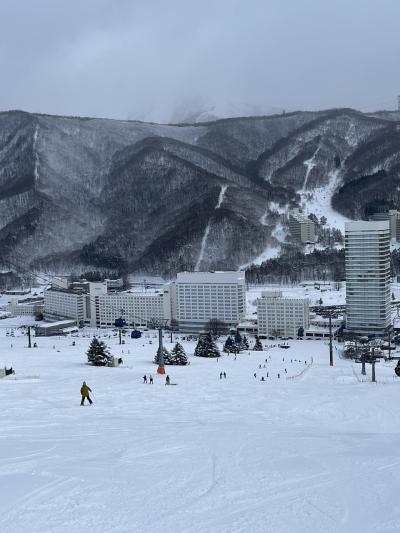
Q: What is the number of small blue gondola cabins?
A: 2